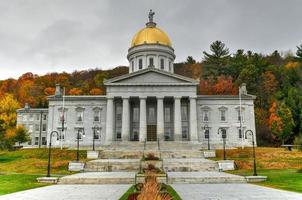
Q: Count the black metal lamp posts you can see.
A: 6